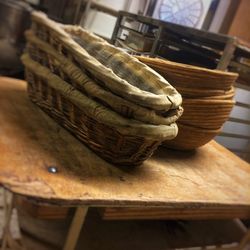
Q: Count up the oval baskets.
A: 3